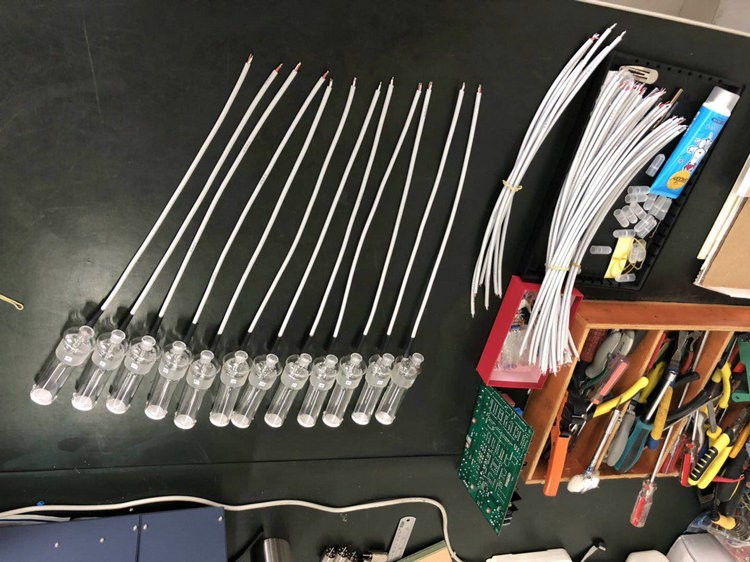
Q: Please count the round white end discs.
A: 12